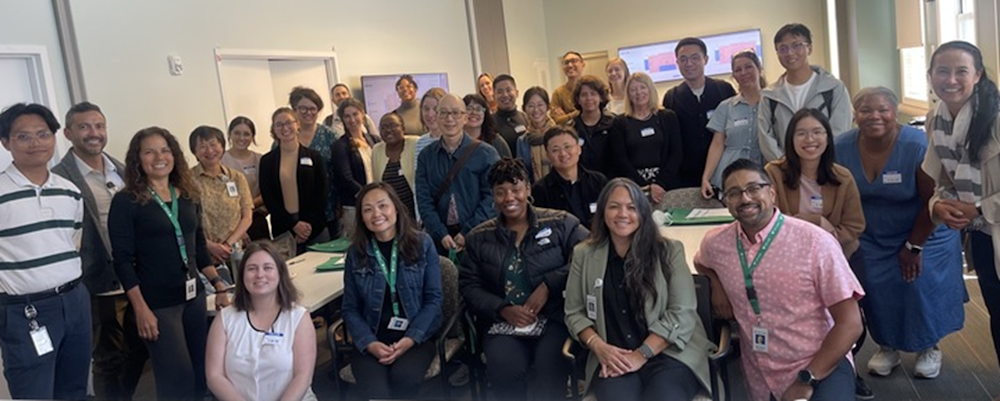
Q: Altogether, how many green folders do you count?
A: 3